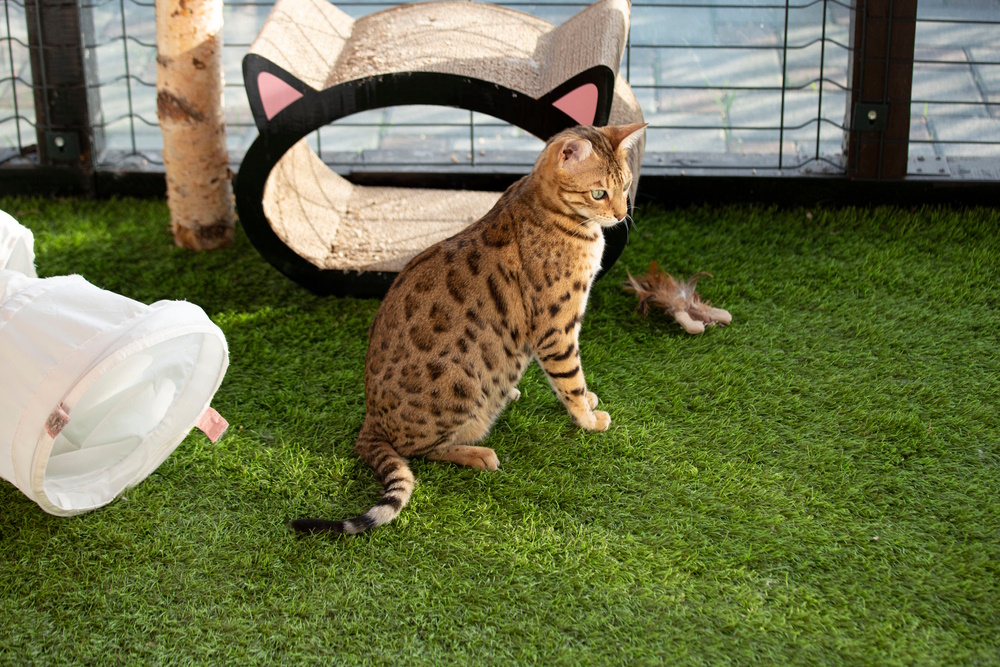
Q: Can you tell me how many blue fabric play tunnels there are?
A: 0